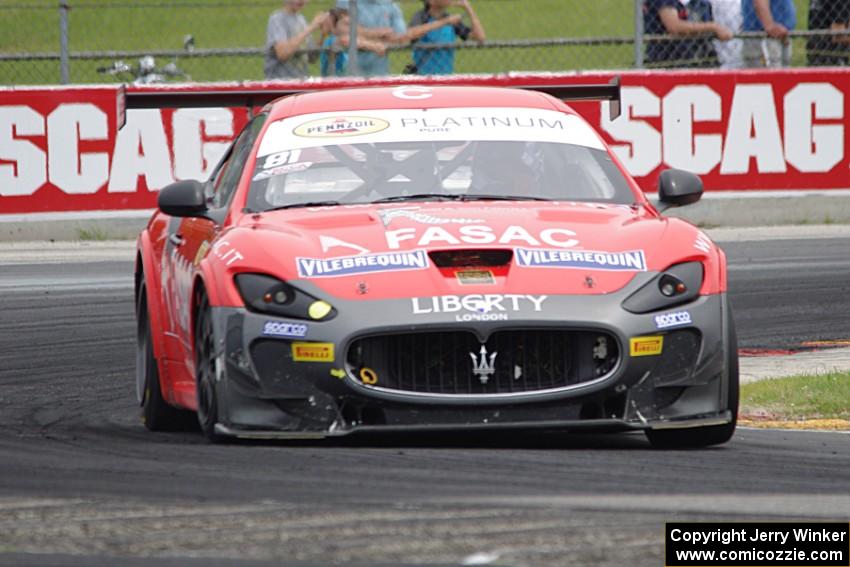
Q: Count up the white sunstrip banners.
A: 1